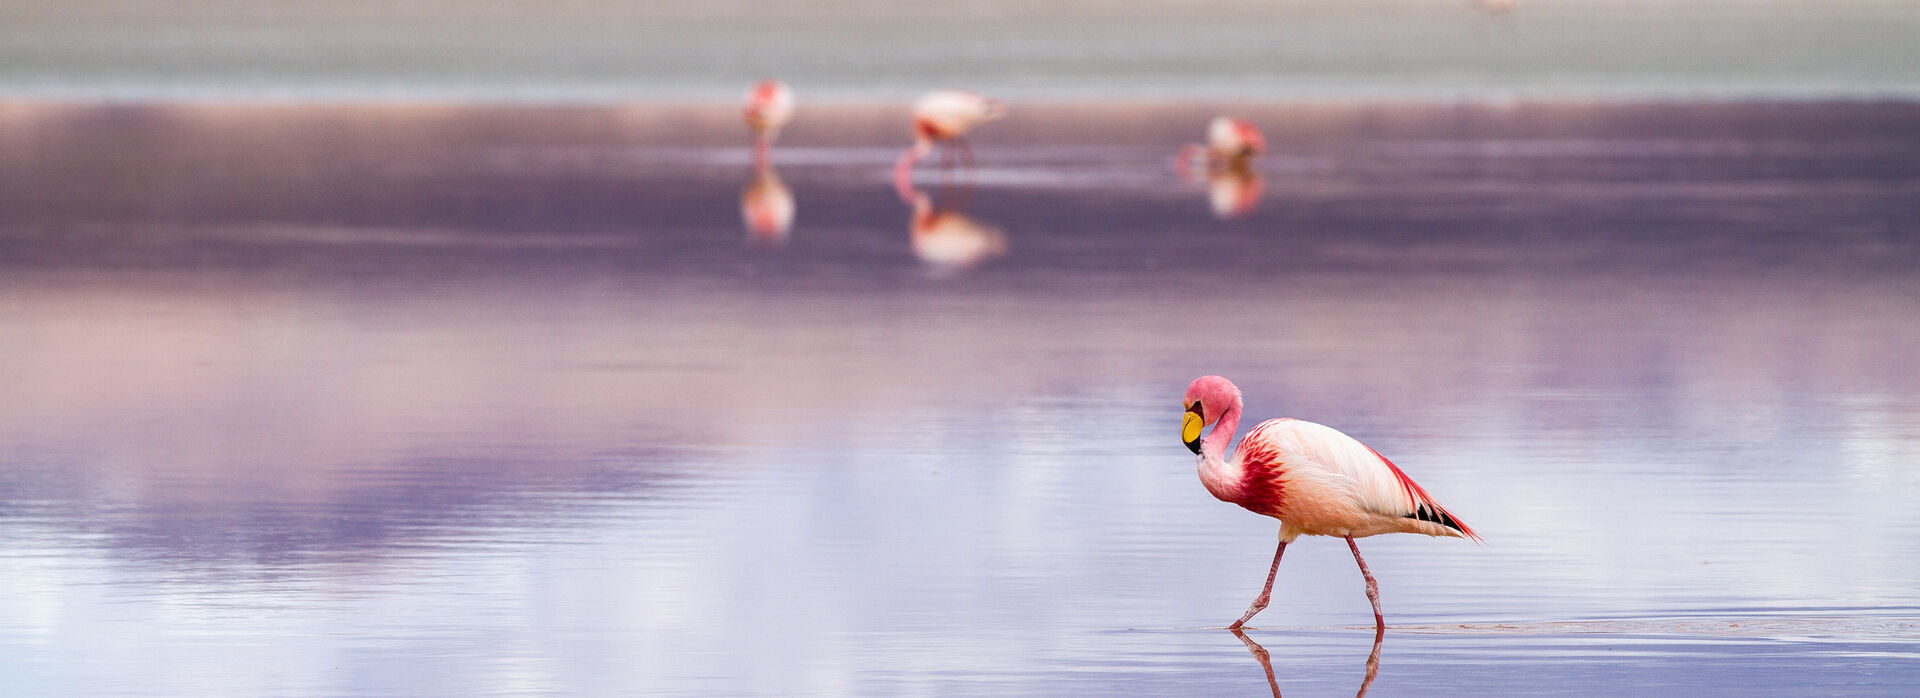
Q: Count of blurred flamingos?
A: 3